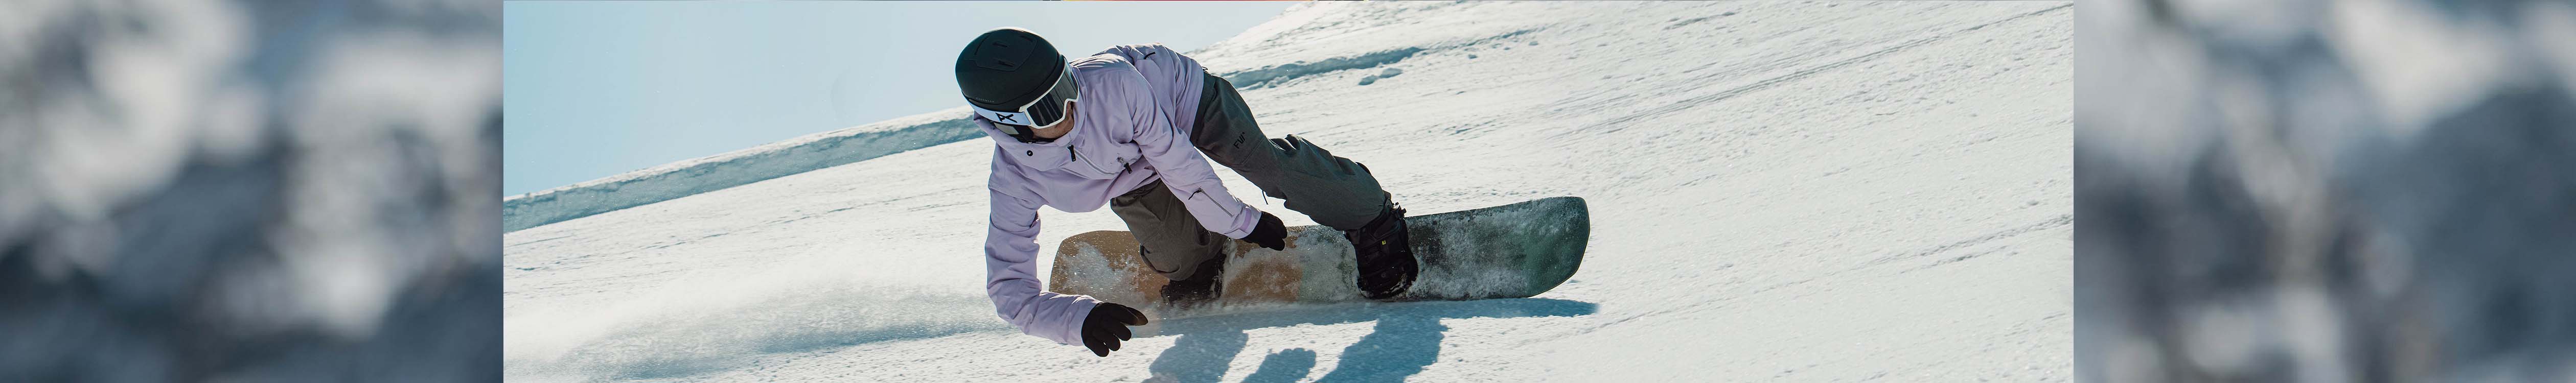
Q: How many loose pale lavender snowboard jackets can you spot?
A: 1